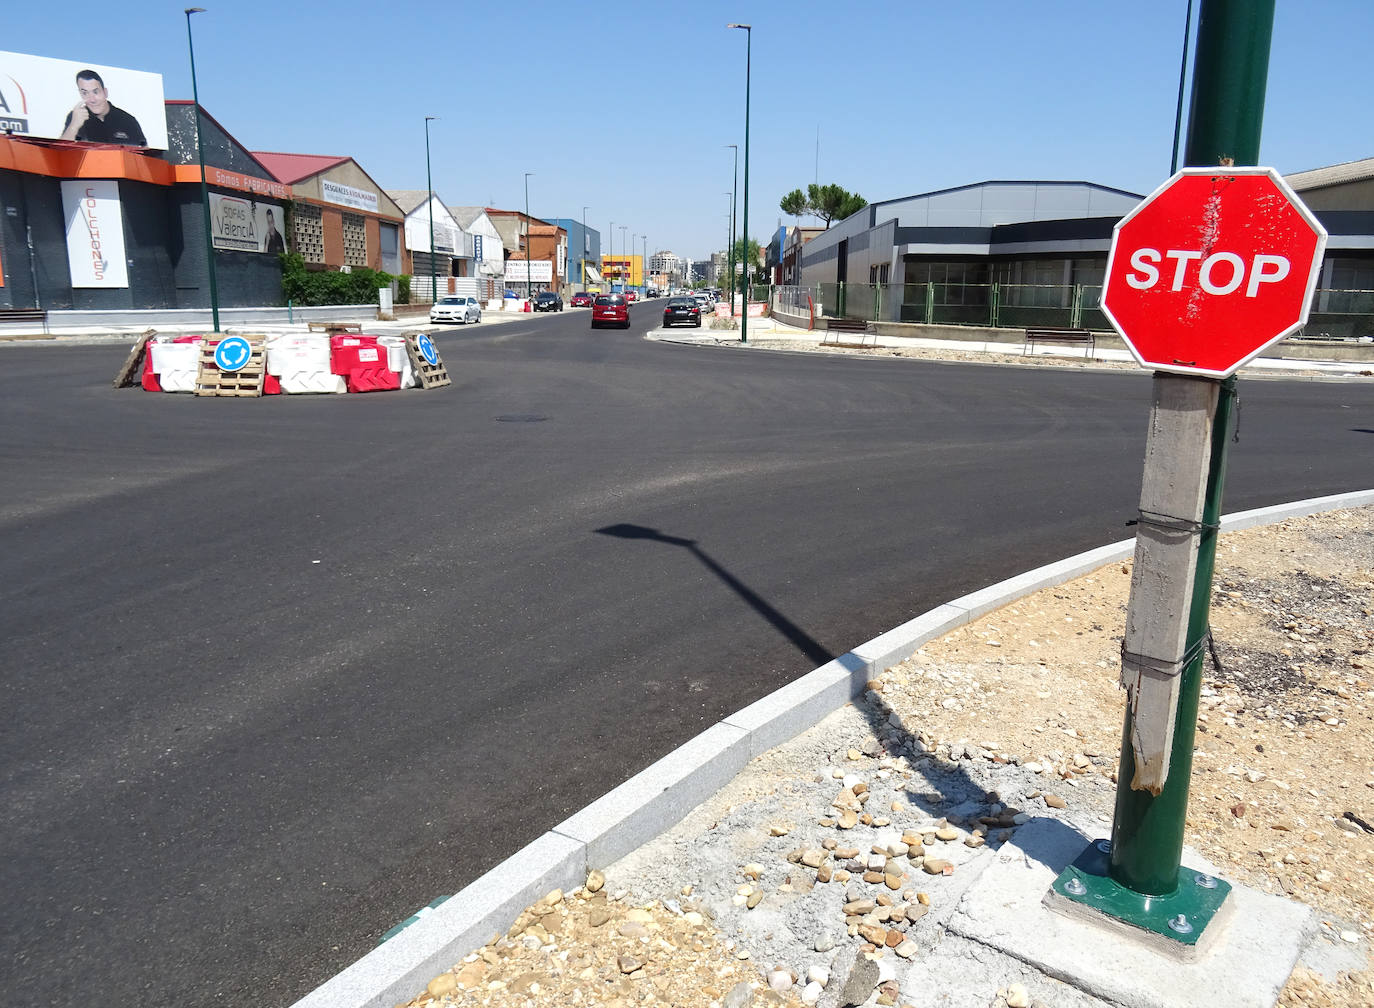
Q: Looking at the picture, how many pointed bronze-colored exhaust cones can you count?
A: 0